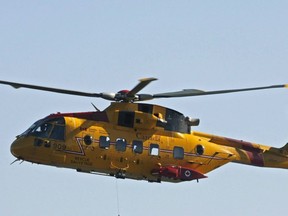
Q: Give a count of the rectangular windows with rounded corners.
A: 5